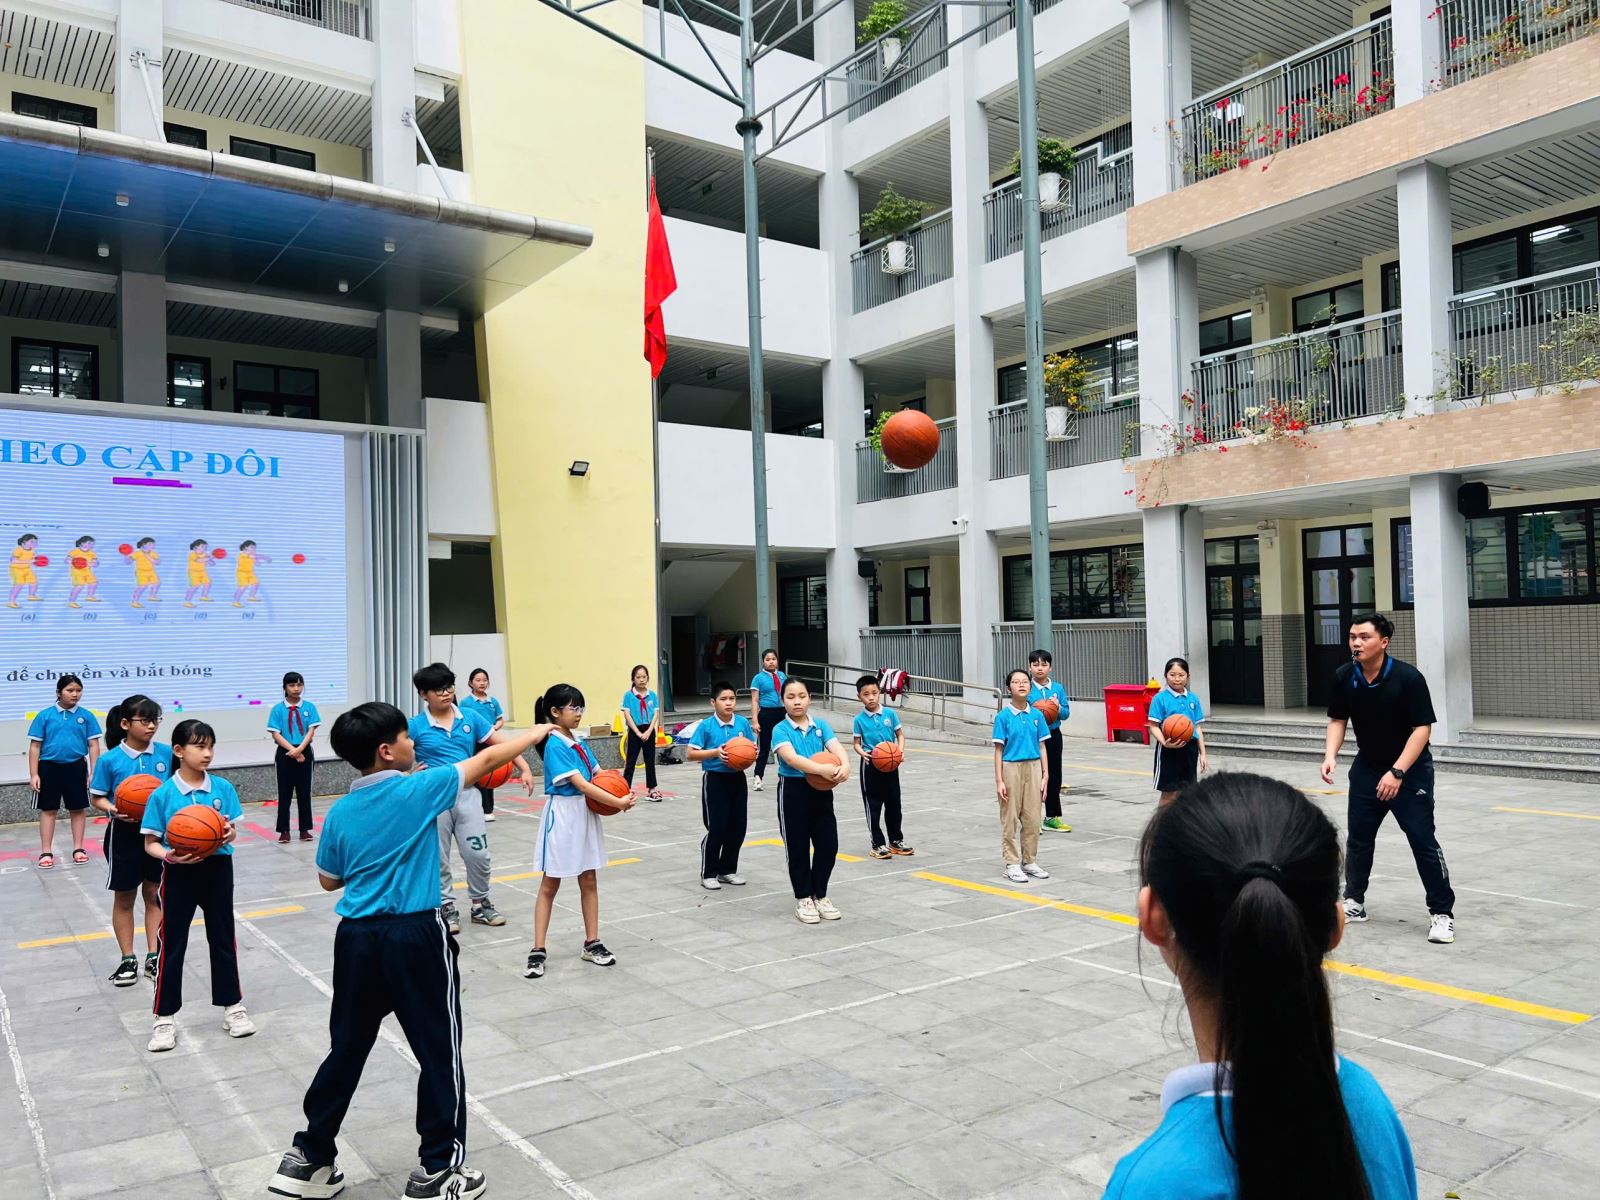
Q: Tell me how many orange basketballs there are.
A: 10